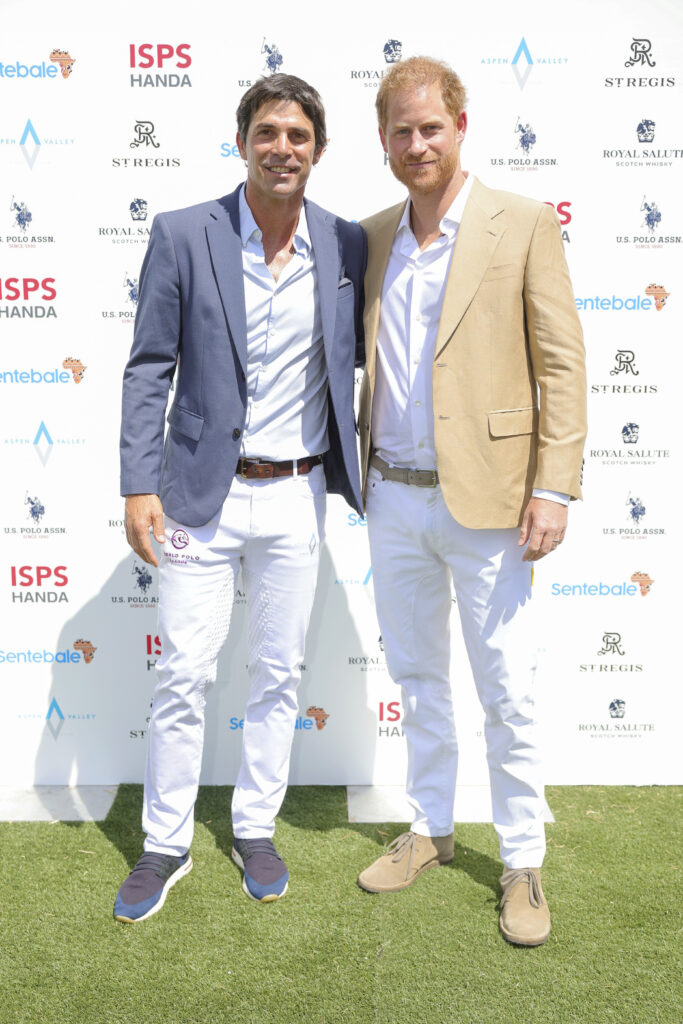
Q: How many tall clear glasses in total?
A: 0